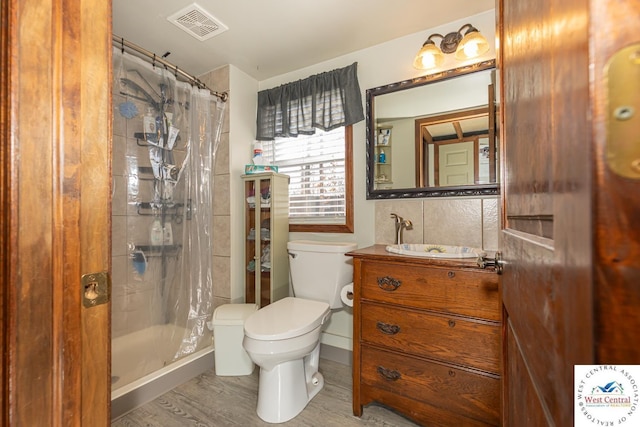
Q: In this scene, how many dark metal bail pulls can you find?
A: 3